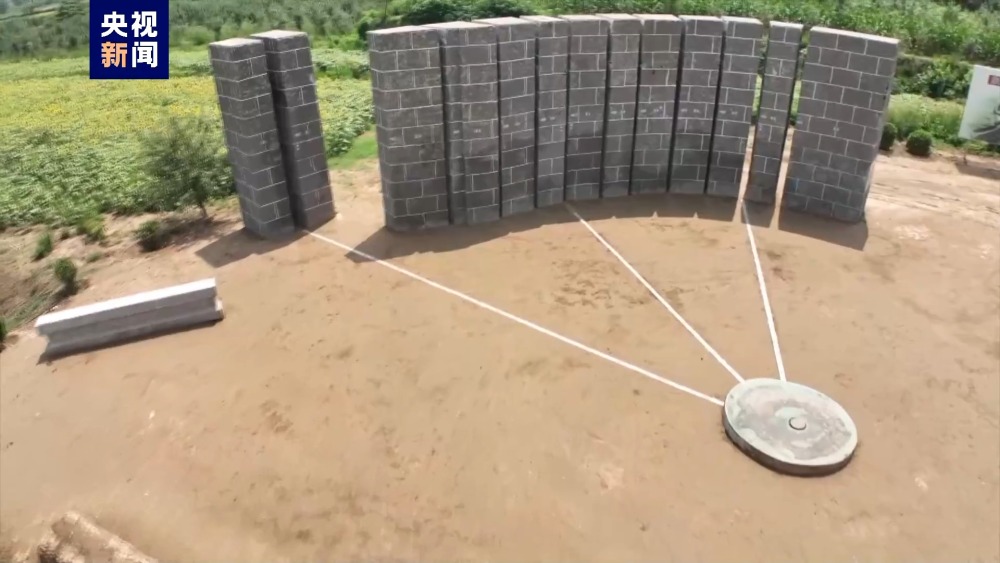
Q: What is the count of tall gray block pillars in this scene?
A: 13